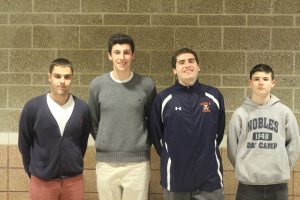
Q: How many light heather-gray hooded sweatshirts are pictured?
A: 1